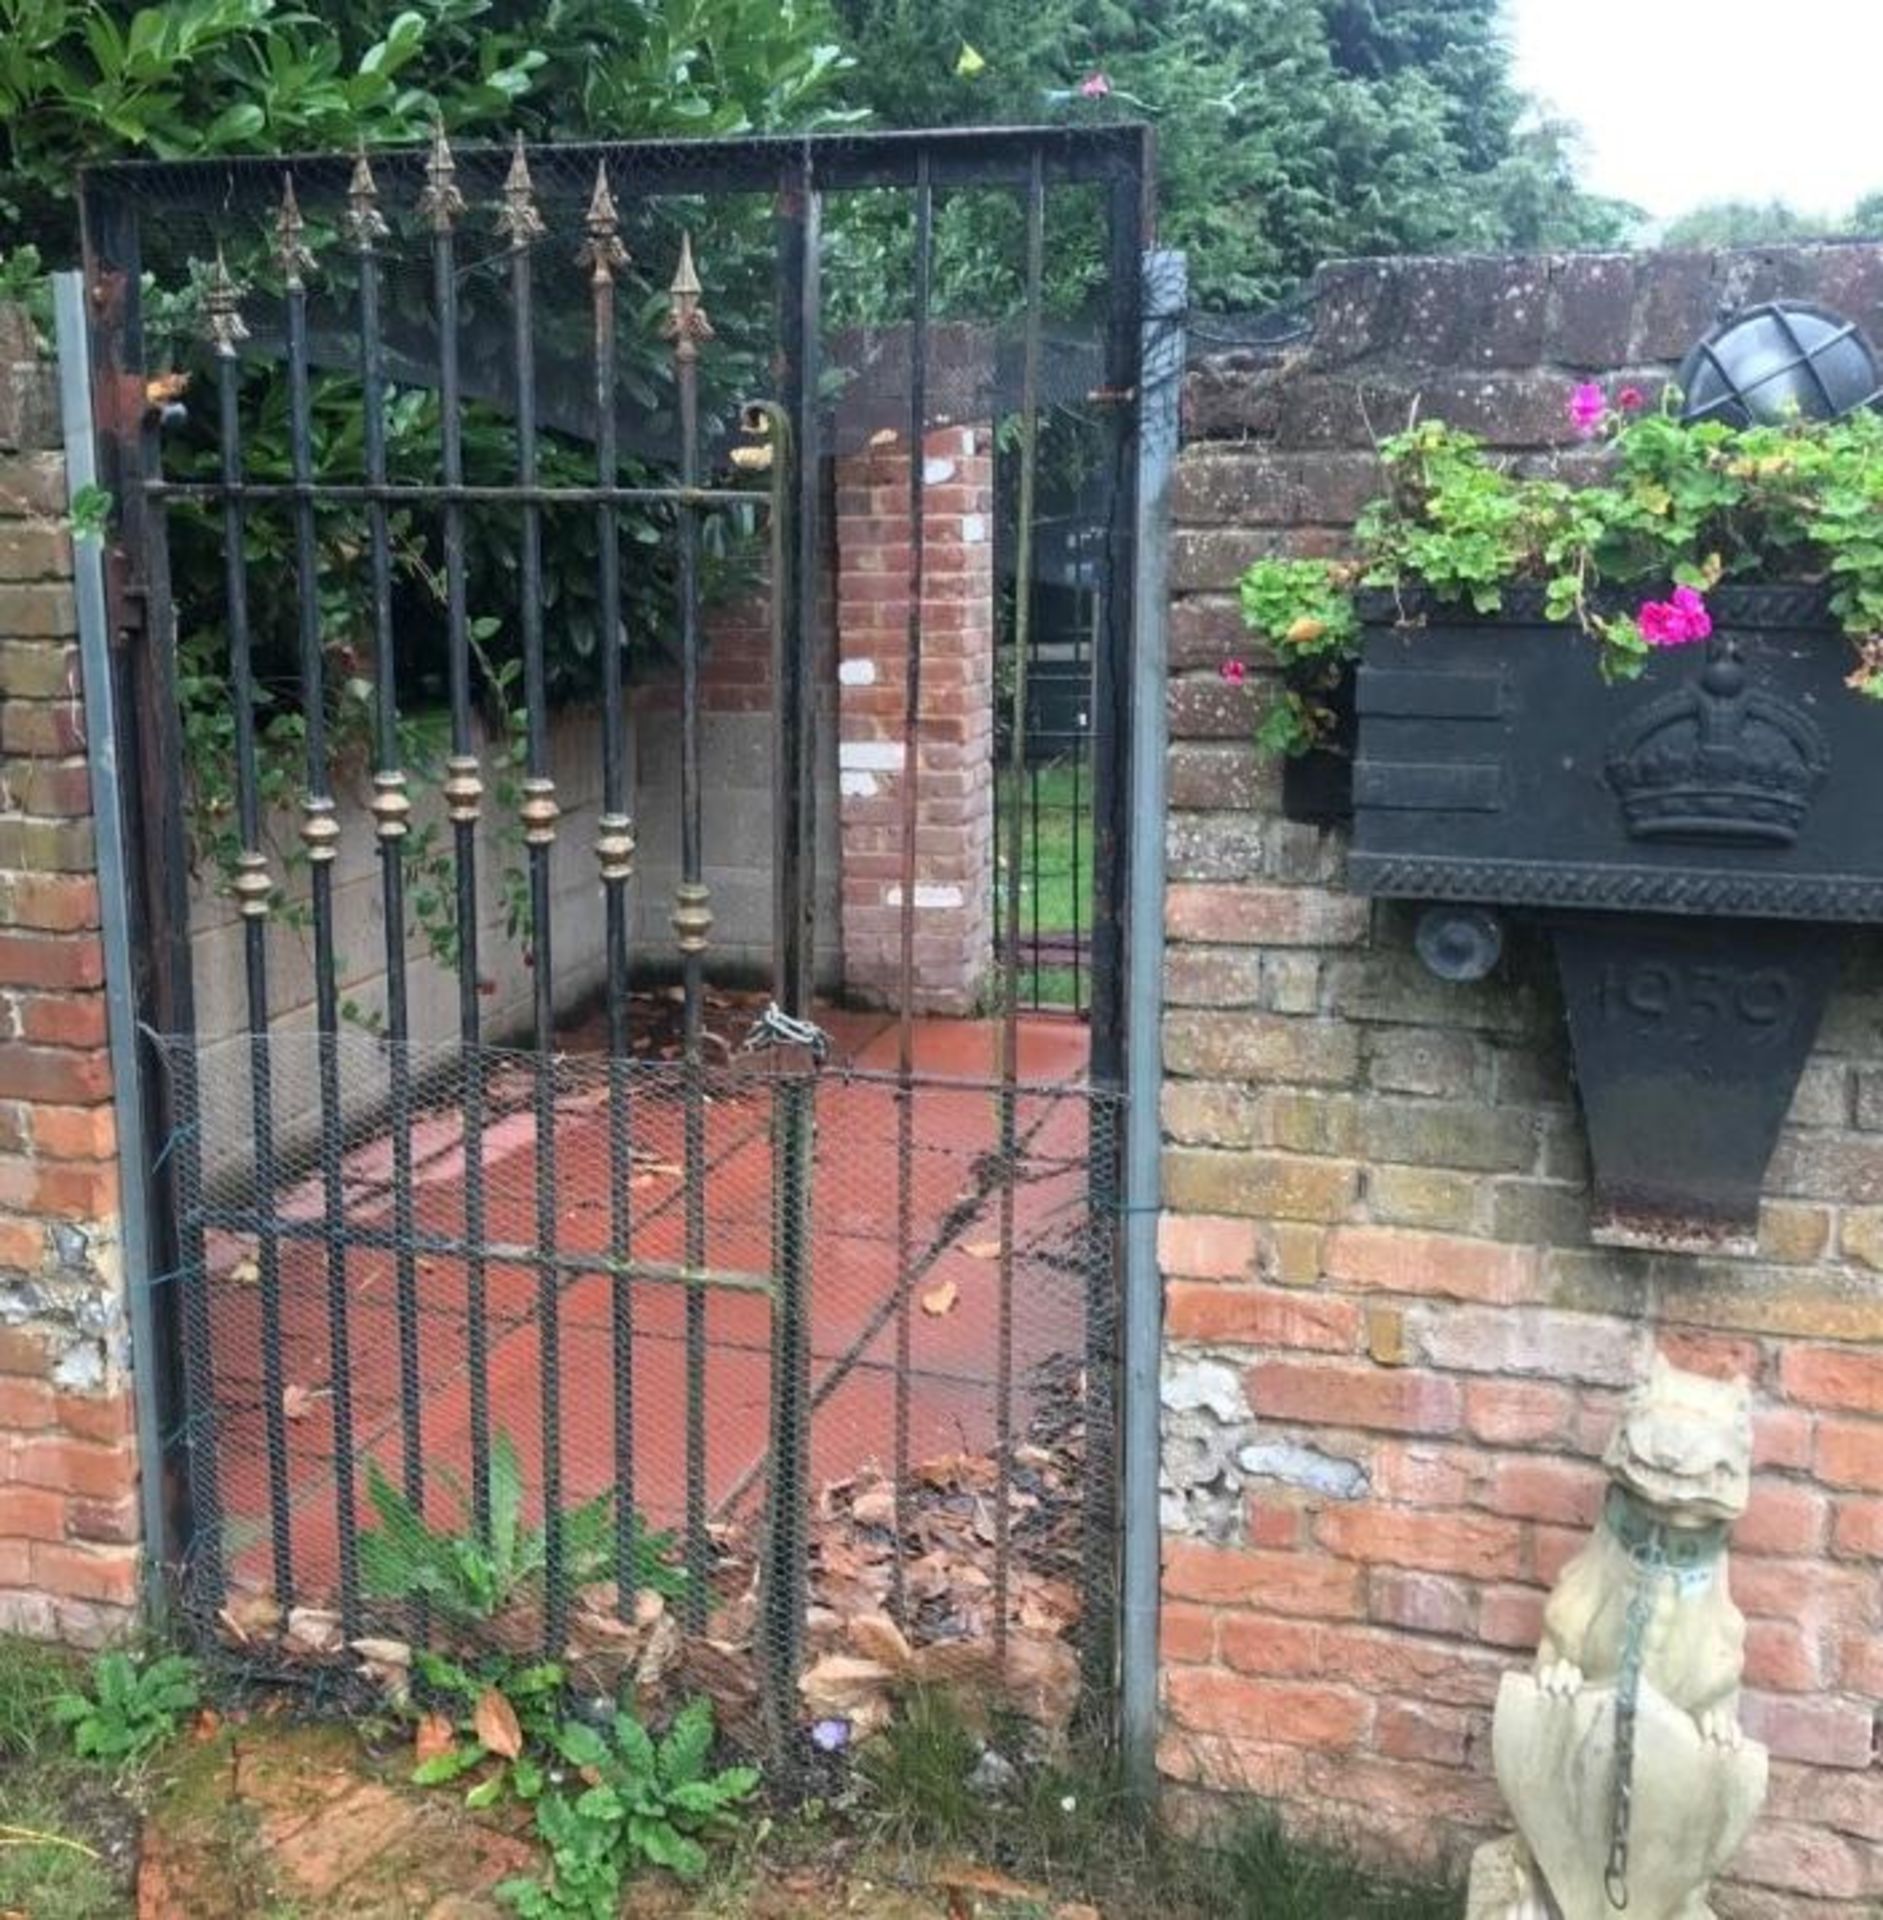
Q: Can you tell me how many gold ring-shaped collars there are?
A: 7